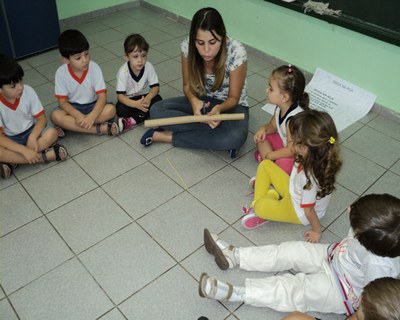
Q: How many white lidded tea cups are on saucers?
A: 0